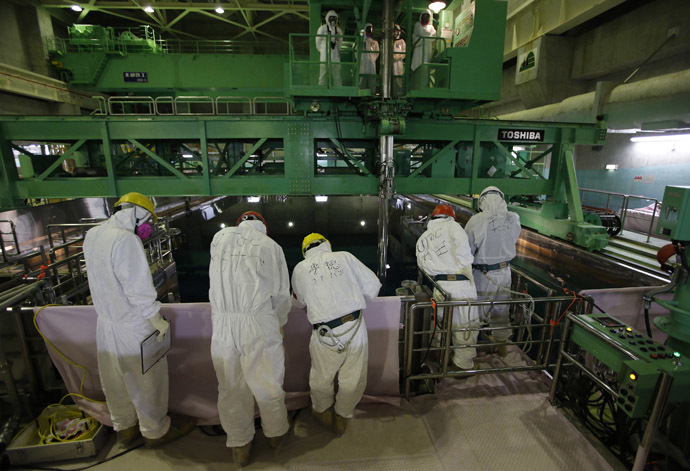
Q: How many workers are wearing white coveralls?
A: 9